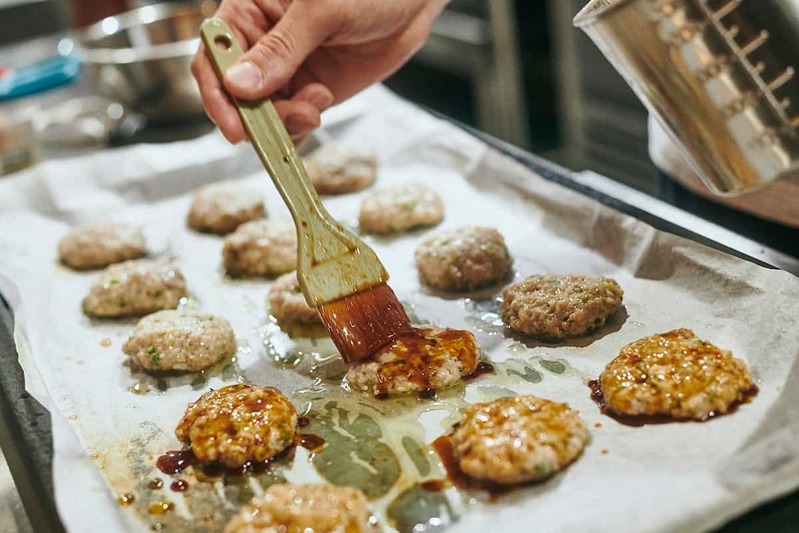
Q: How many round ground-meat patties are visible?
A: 15